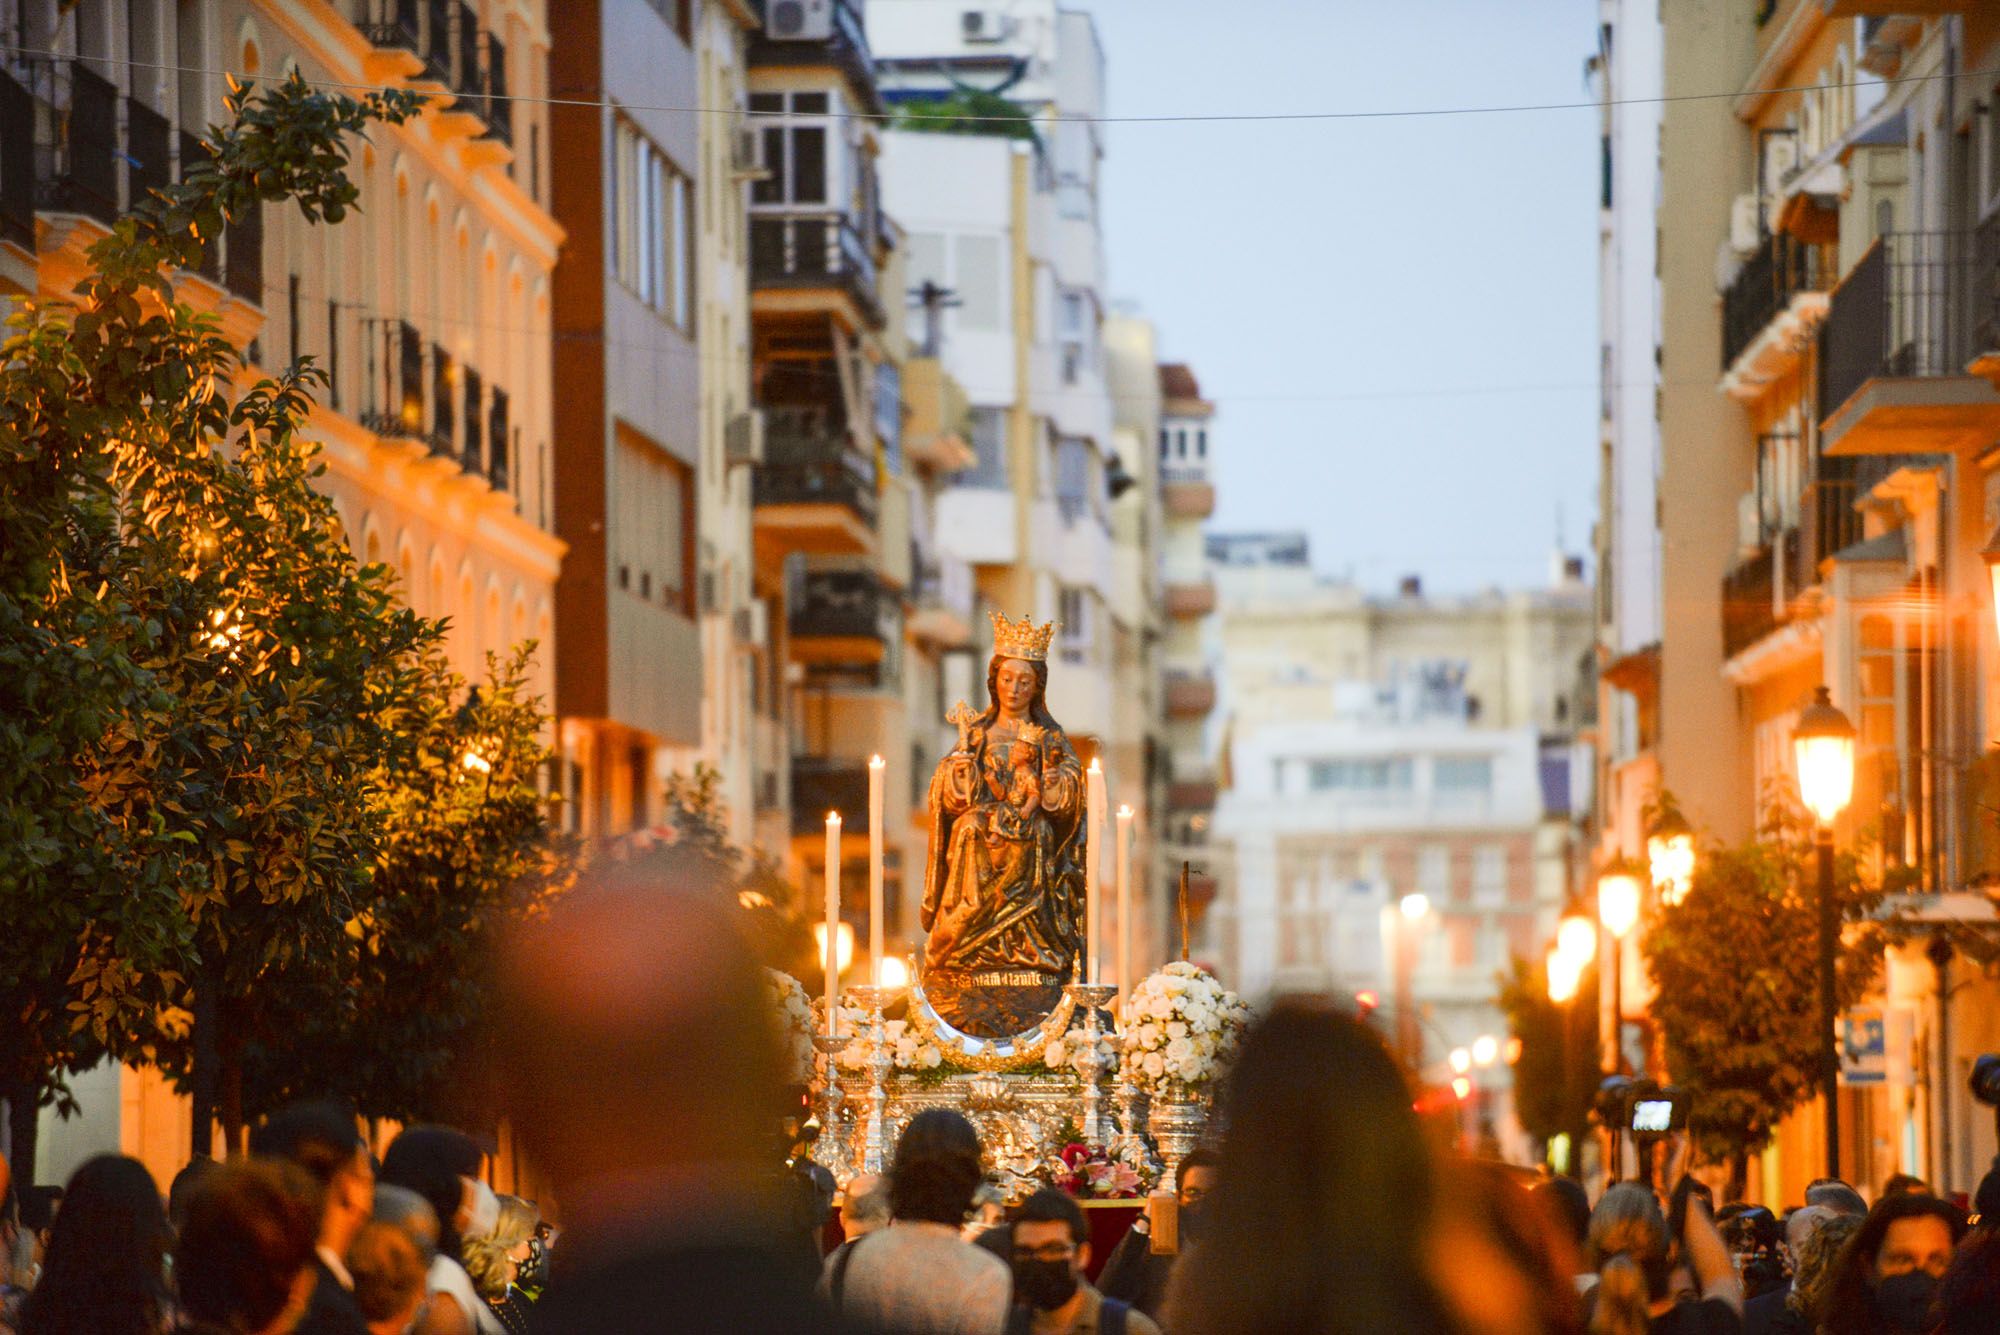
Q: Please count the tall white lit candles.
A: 4